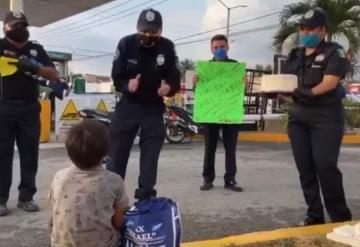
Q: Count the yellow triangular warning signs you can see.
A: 2